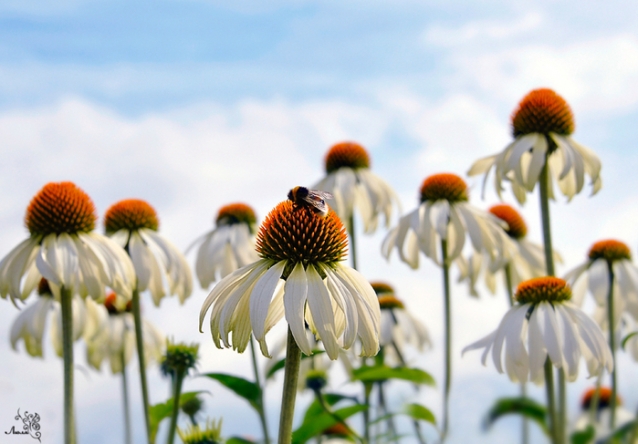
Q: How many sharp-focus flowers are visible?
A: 1